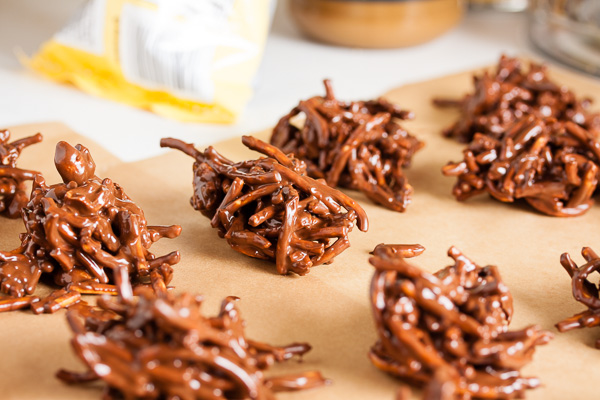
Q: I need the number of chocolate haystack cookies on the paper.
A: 9